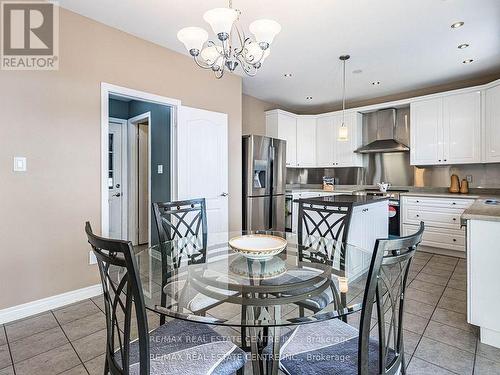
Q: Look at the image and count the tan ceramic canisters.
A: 2